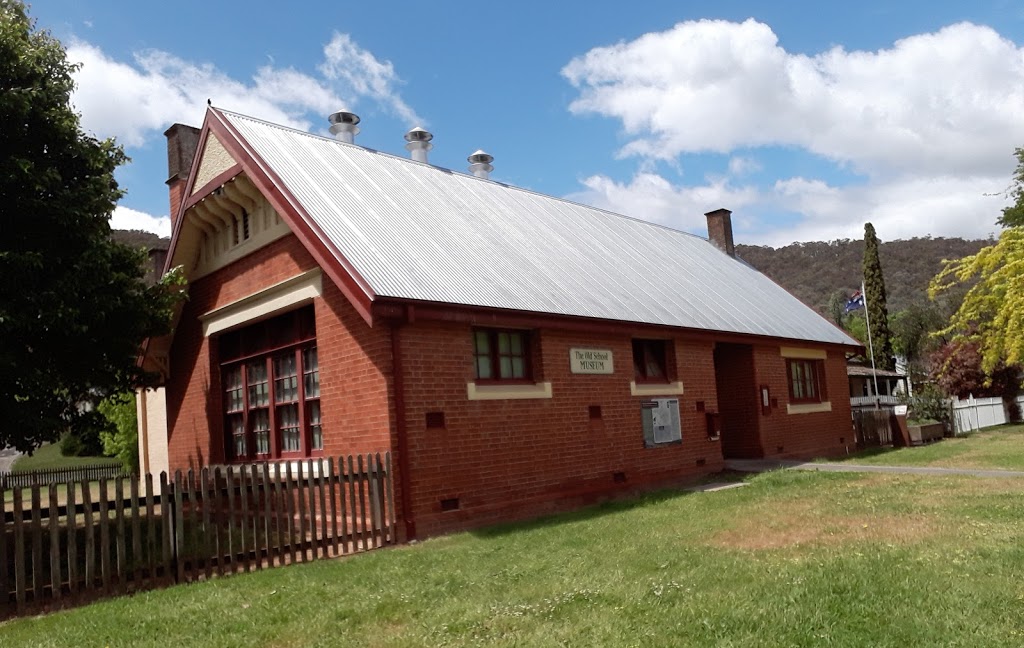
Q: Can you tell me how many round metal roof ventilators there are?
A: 3